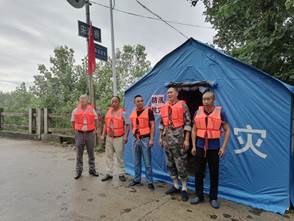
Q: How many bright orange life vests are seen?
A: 5